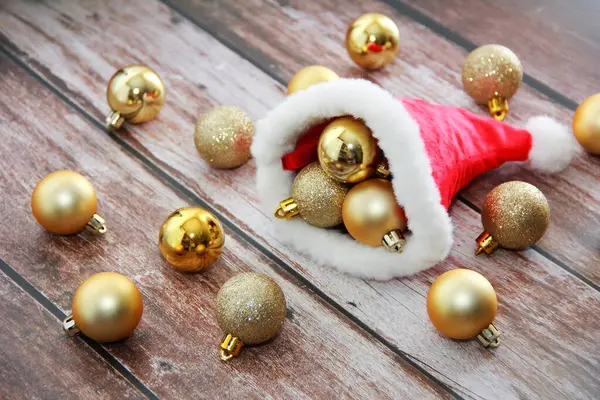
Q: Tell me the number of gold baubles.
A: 15